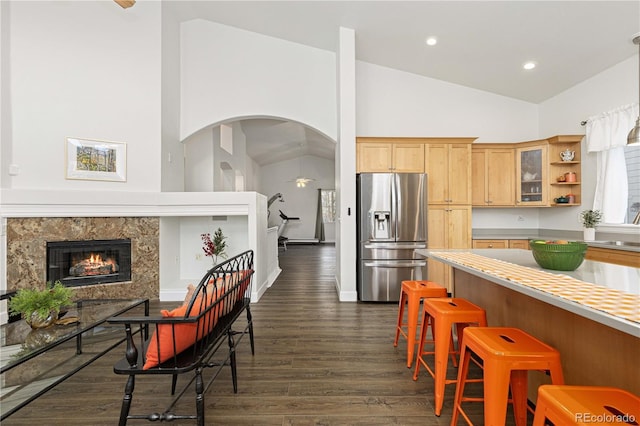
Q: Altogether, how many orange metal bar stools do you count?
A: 4